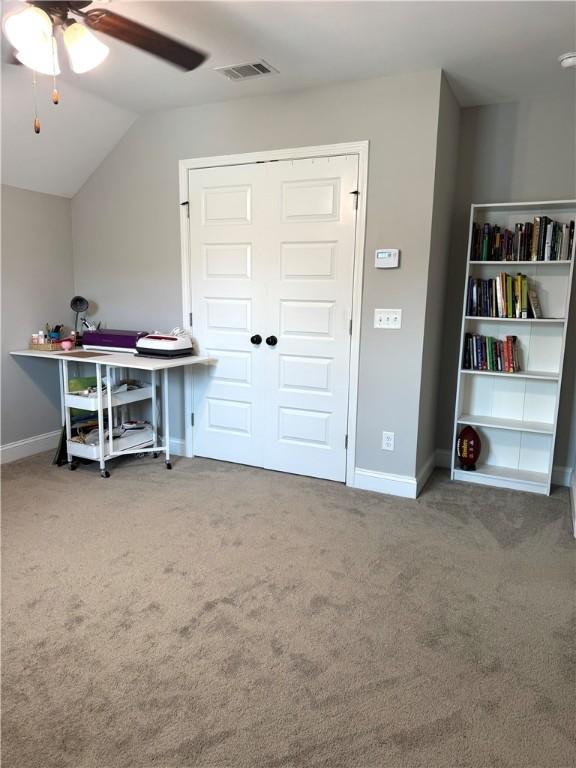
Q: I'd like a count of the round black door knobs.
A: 2